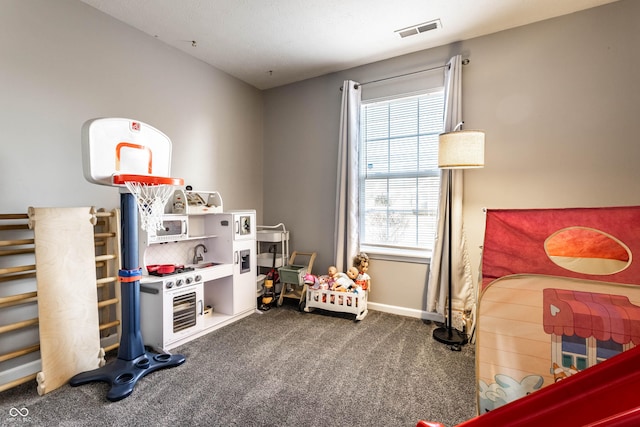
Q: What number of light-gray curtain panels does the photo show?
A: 2